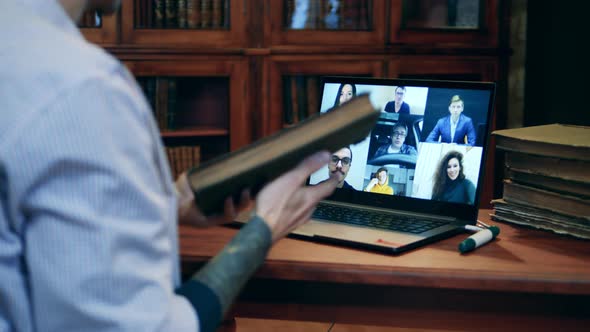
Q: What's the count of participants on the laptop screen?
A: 7